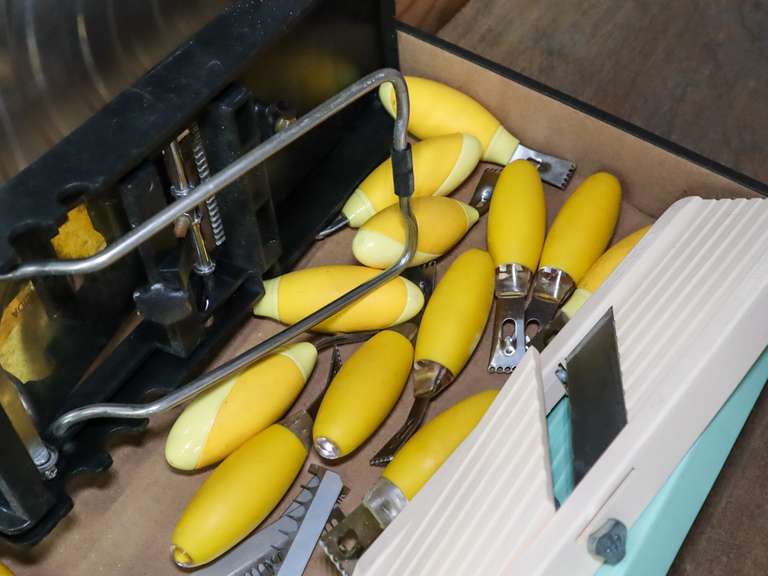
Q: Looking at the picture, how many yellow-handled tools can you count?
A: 12